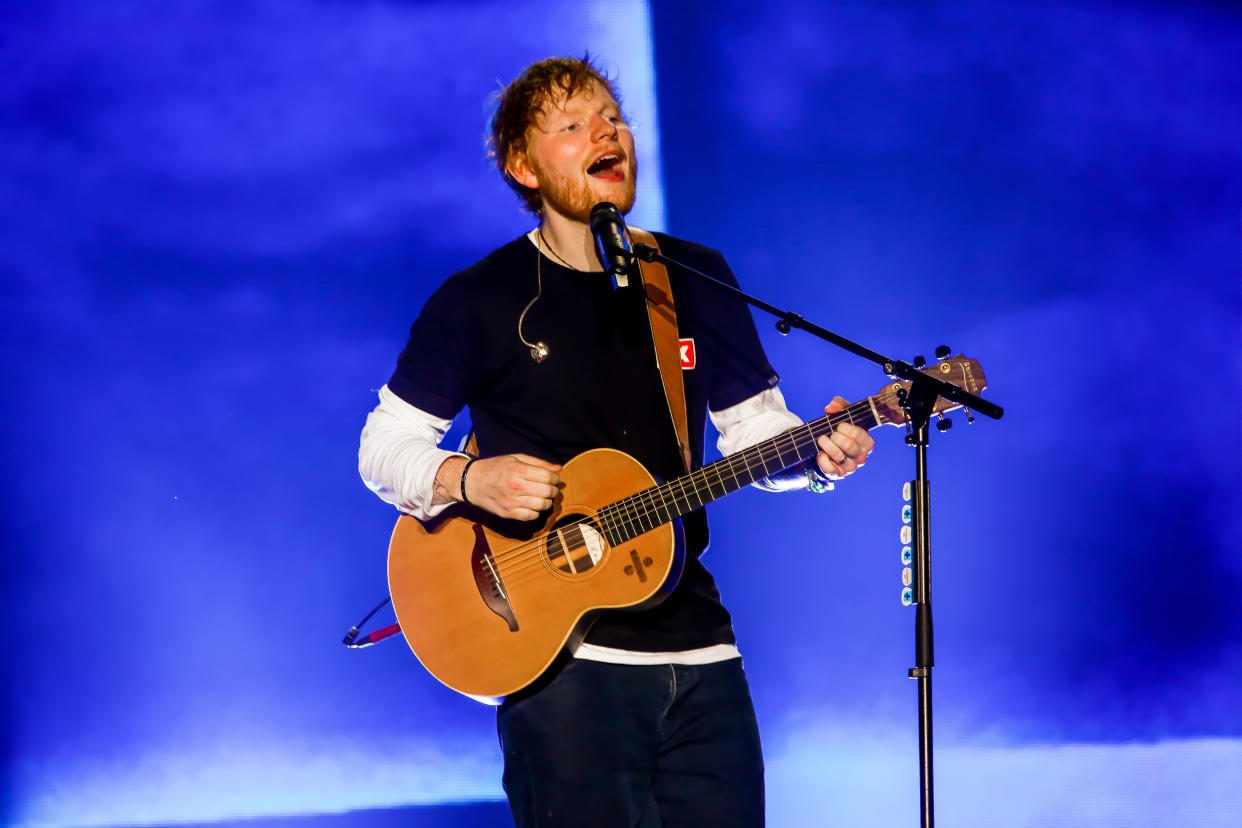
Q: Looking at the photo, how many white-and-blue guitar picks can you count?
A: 3